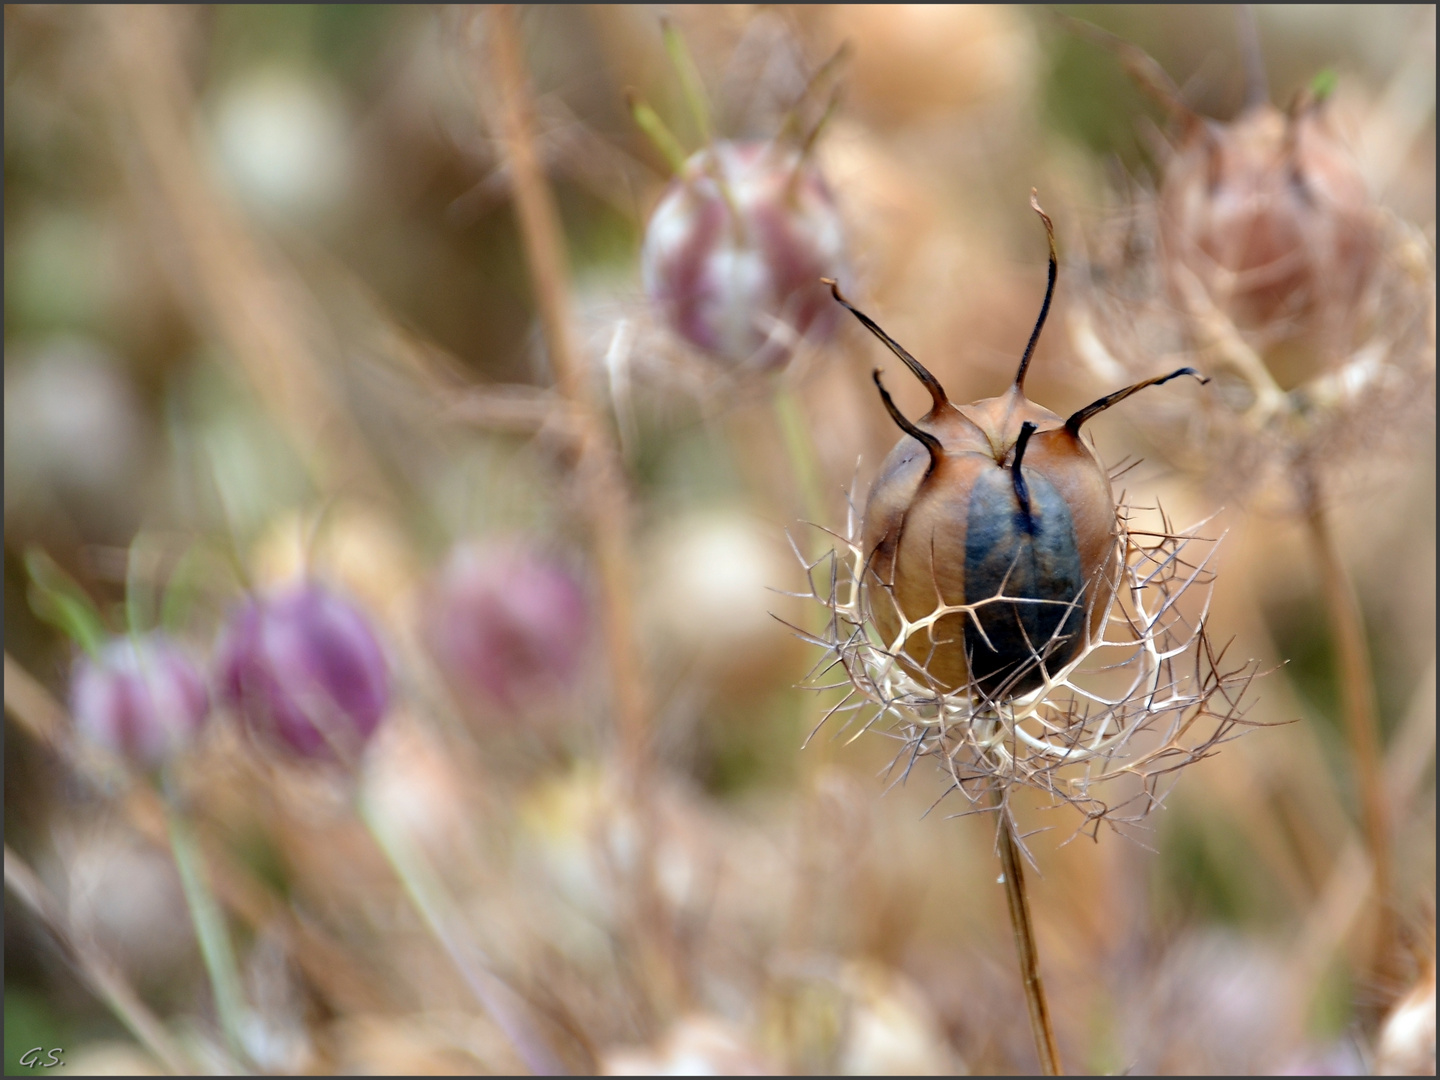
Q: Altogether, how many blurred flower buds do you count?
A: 5